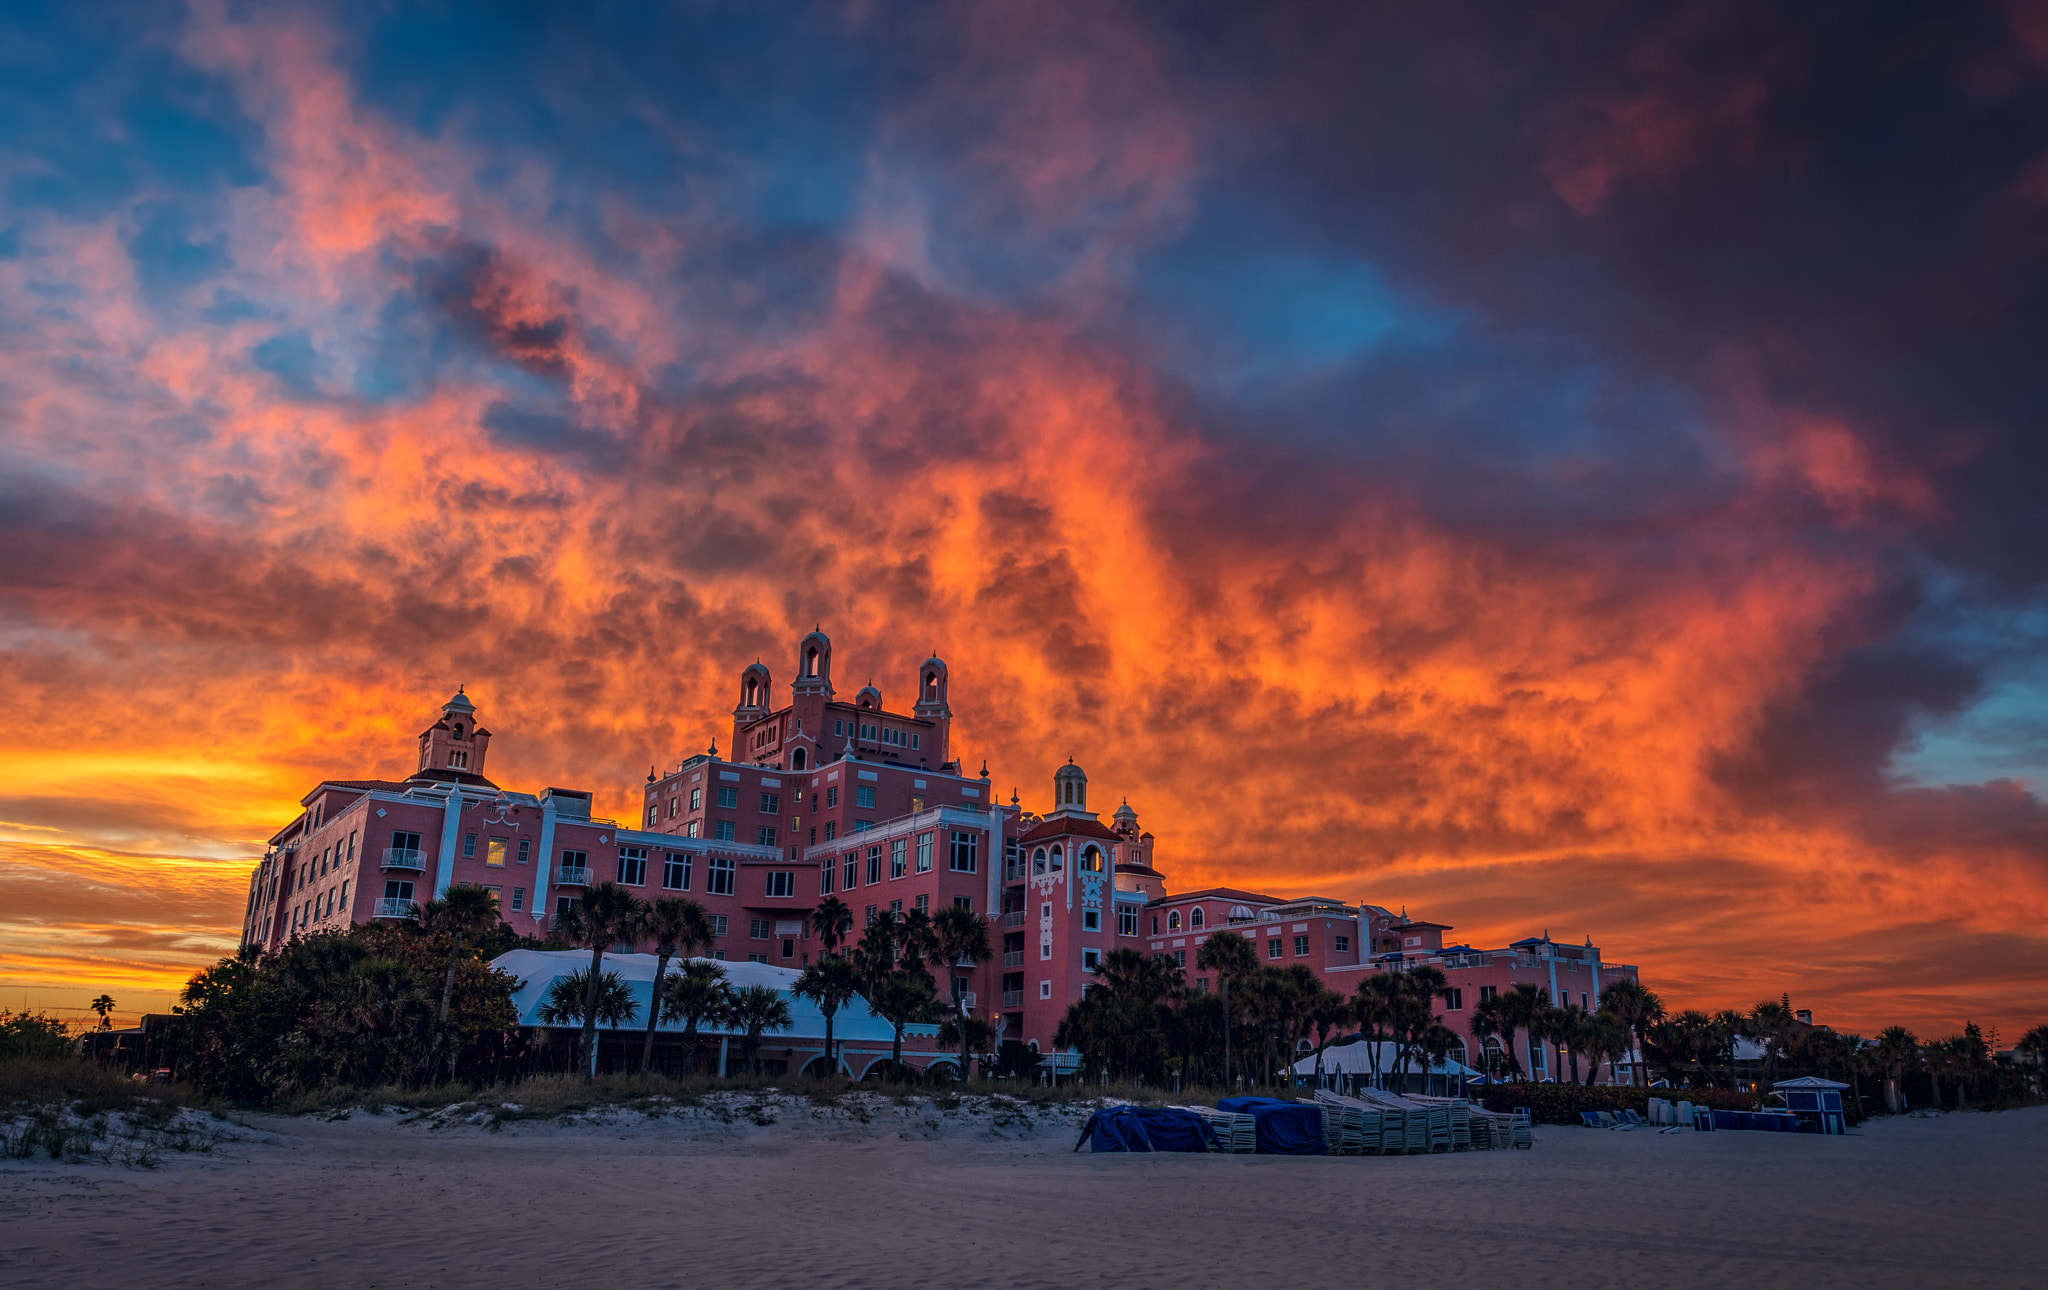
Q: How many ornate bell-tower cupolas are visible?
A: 7